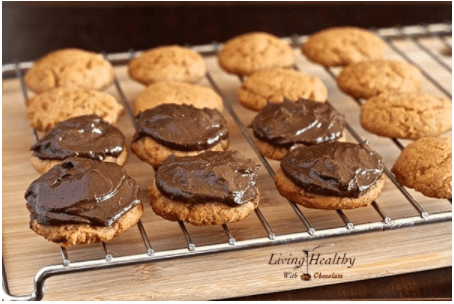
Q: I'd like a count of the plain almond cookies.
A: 10